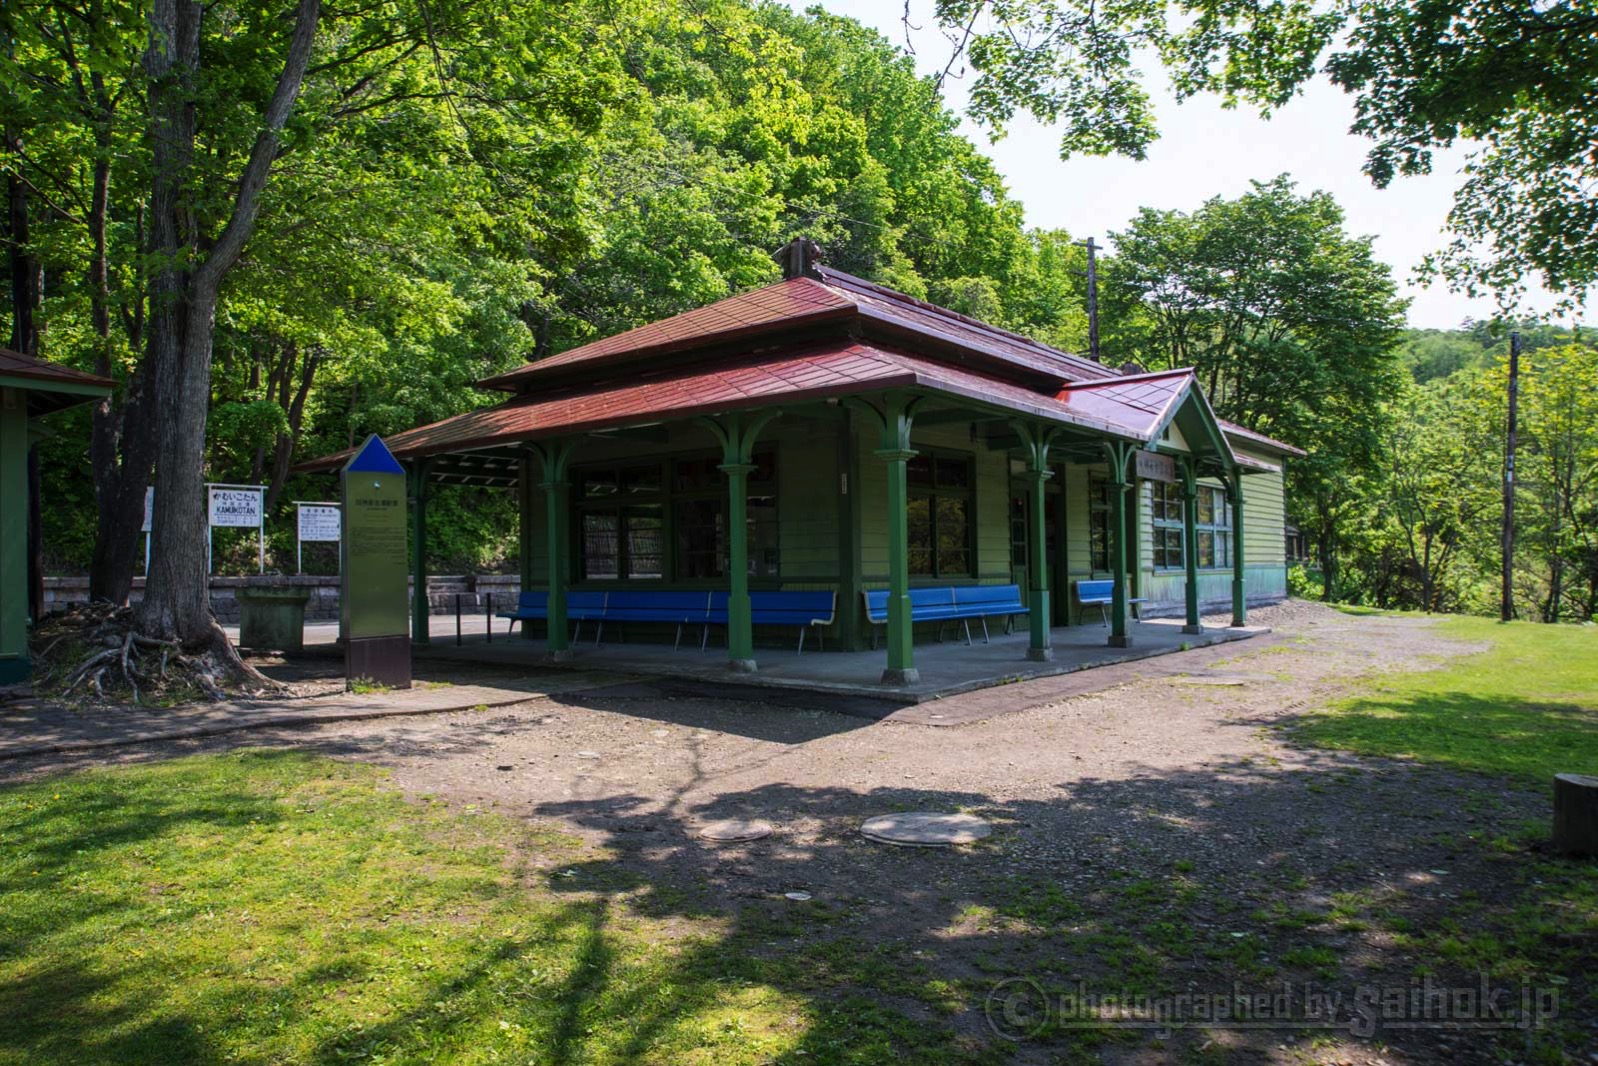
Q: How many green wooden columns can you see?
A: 8